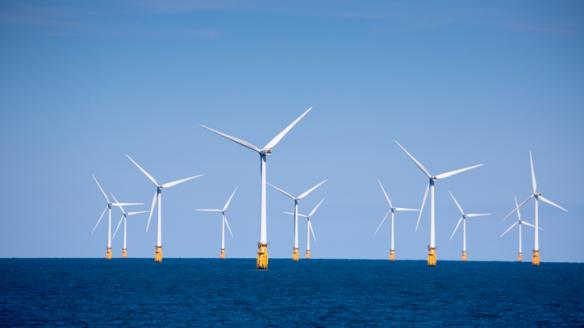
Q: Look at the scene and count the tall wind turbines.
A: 12